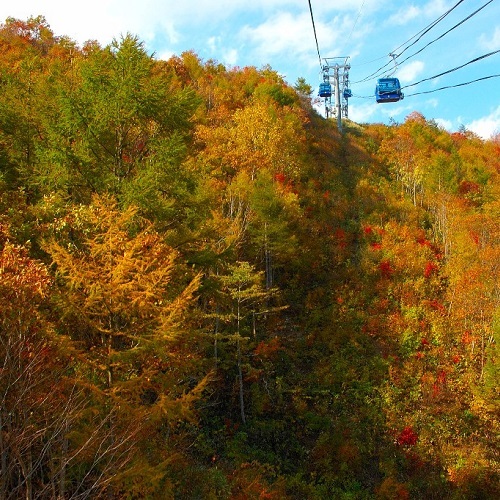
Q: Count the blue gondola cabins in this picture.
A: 3